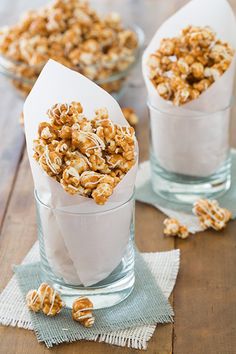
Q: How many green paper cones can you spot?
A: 0